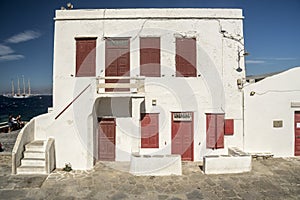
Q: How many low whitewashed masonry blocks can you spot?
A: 2